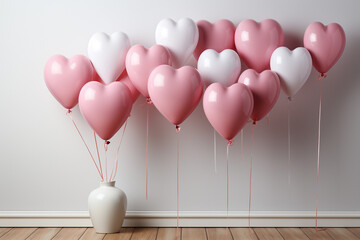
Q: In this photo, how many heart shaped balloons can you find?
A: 14